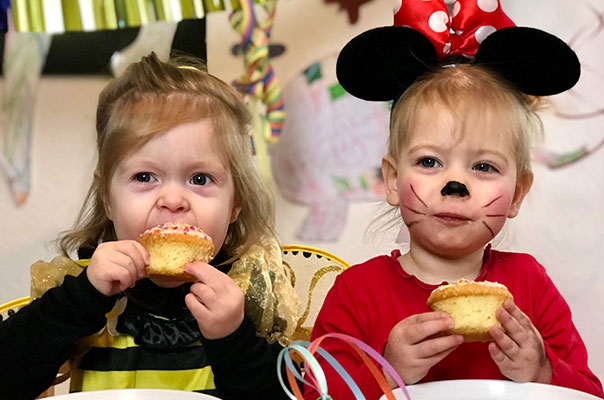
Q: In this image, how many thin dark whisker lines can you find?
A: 6